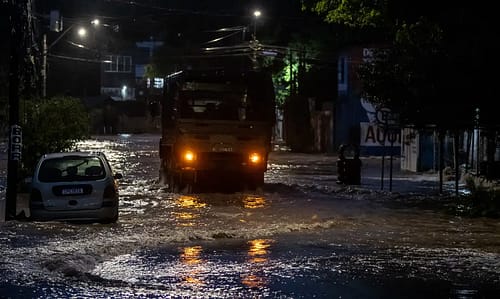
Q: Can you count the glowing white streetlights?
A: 3